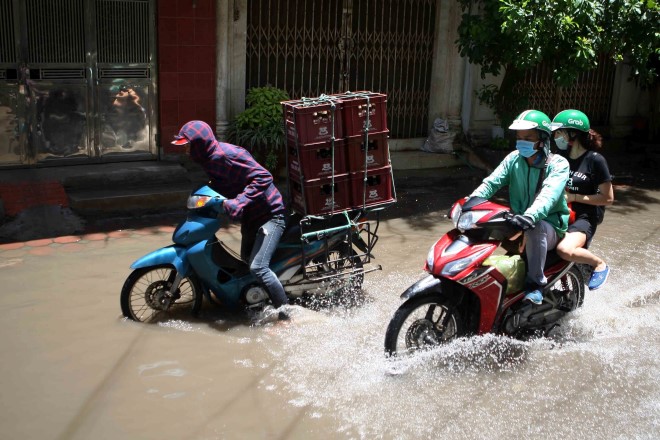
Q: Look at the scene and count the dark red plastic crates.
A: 6